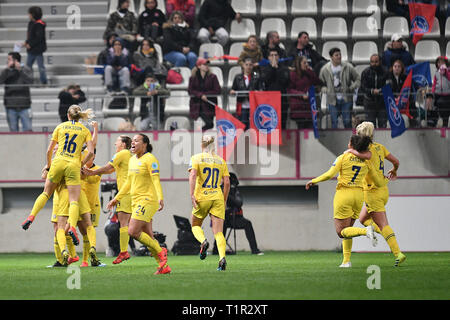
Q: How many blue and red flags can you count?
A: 7